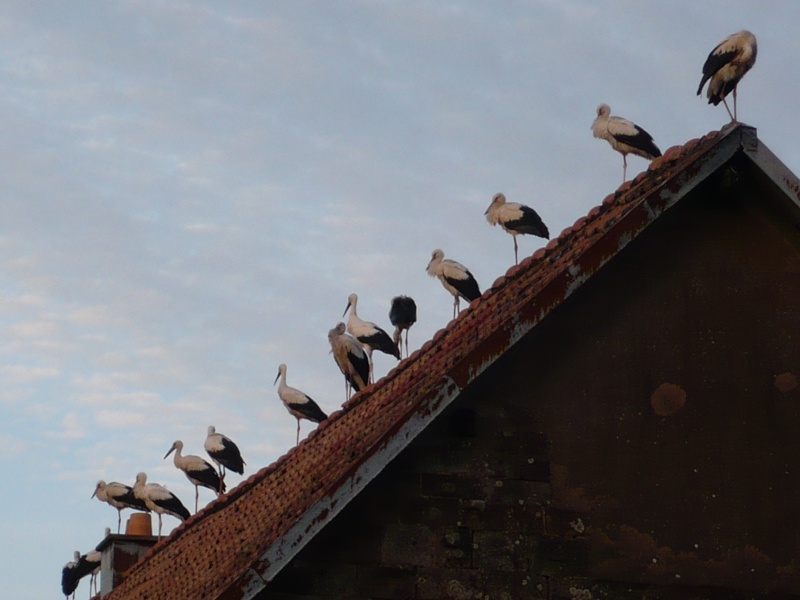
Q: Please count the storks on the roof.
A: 14